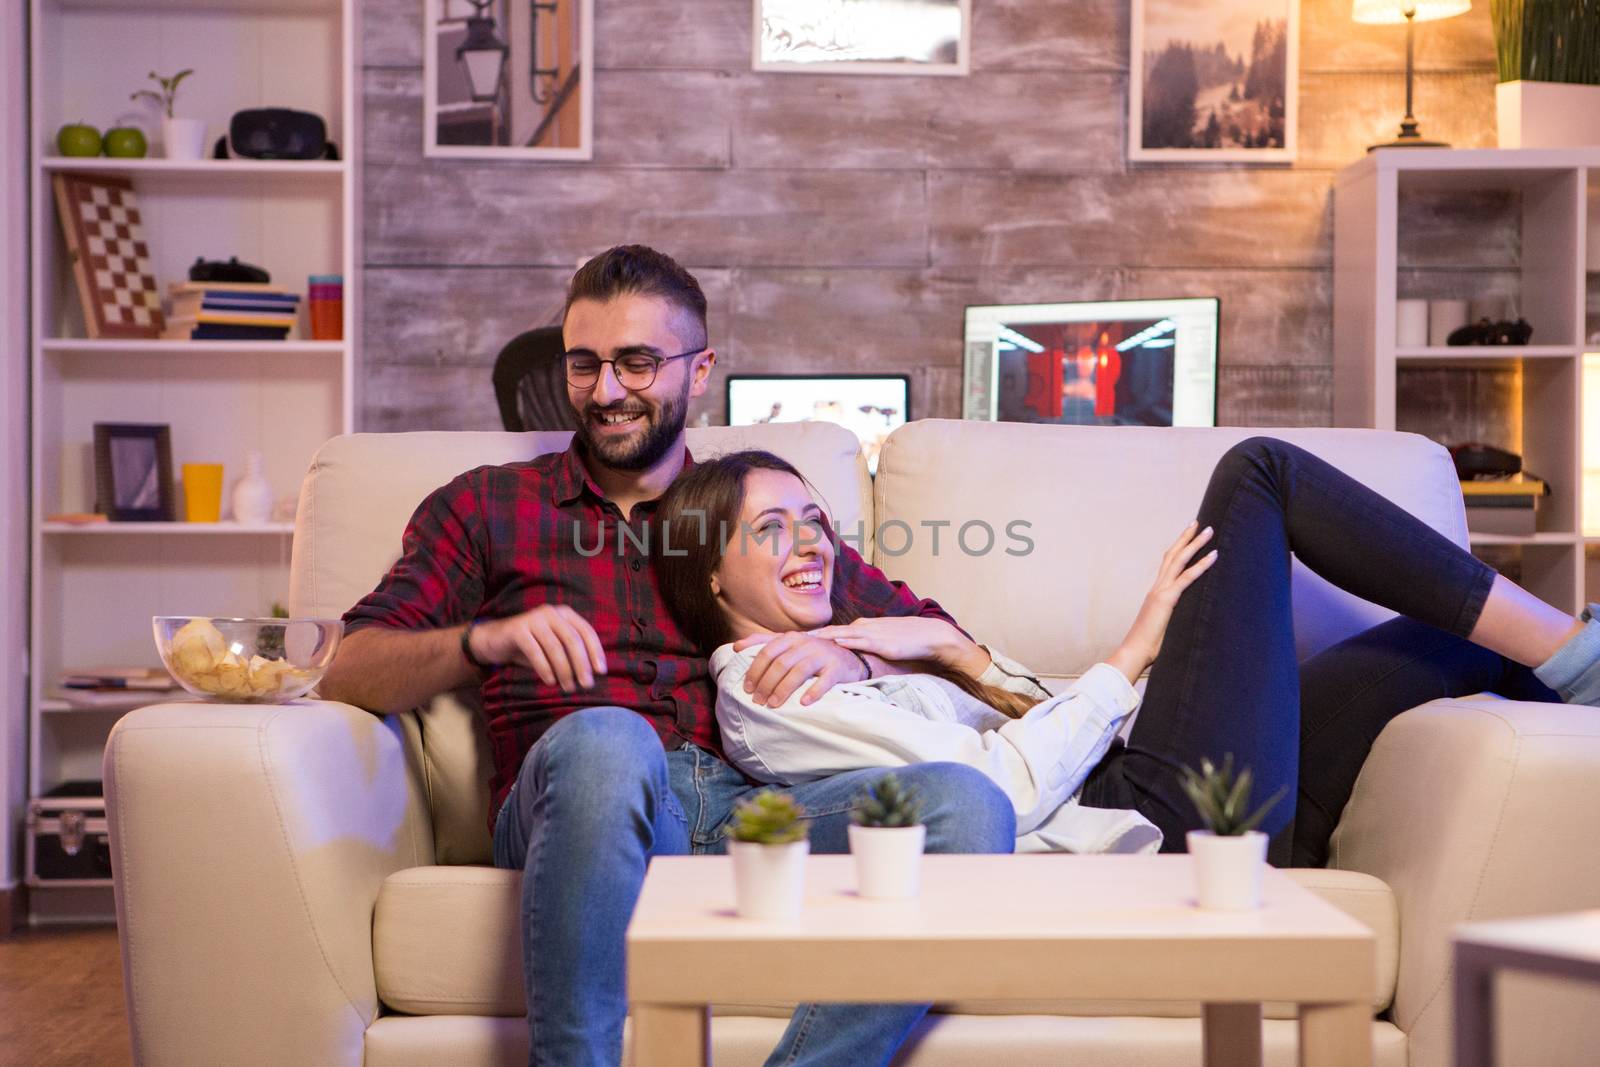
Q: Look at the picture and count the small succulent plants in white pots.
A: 3